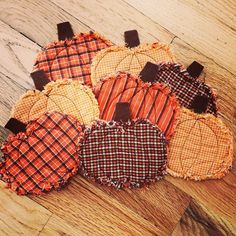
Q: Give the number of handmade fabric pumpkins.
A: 8